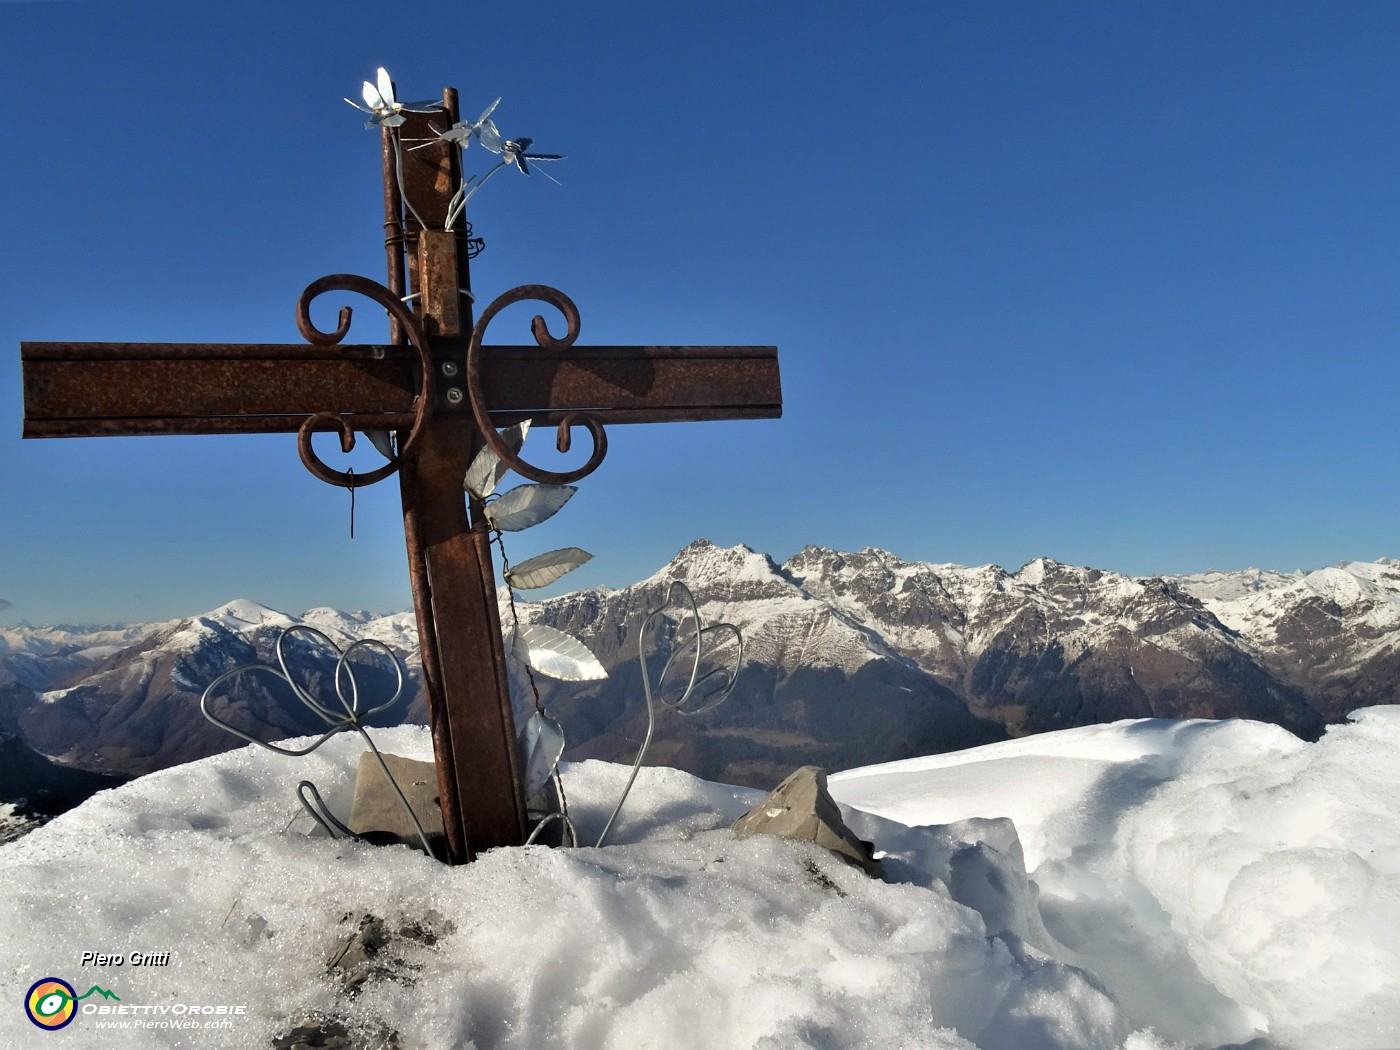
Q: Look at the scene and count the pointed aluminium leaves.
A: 5